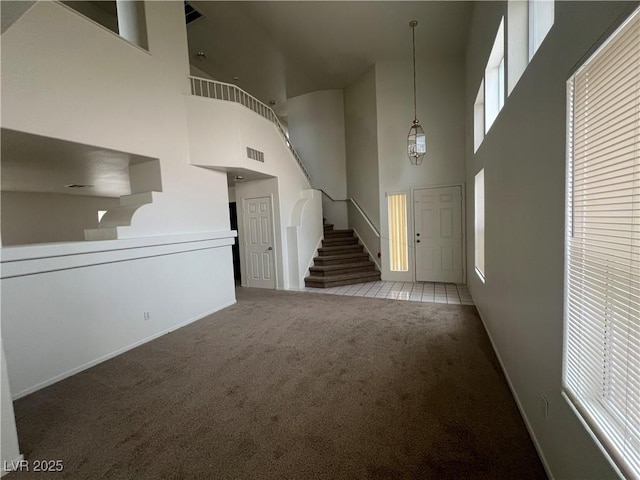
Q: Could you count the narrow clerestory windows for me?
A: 3